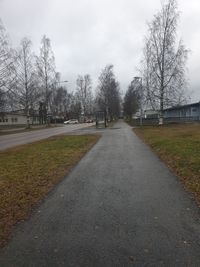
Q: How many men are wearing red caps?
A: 0